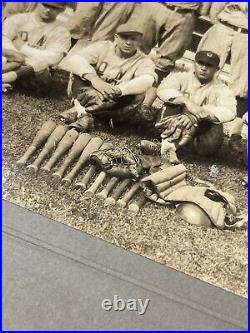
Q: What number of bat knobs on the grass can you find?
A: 11